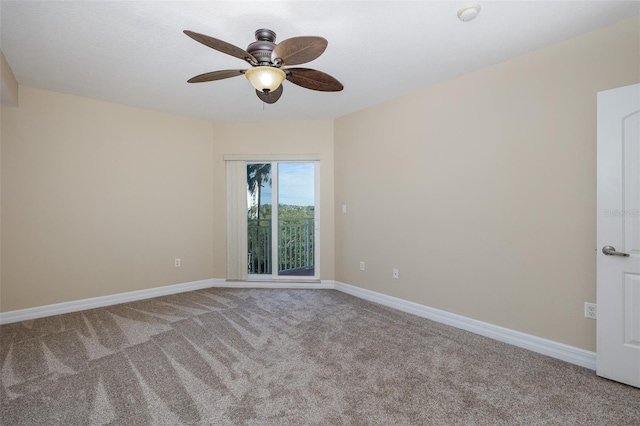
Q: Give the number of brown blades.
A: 5